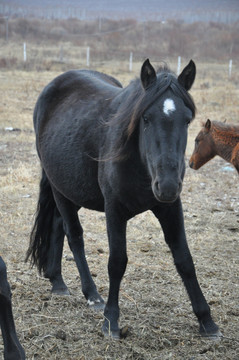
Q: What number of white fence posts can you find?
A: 5